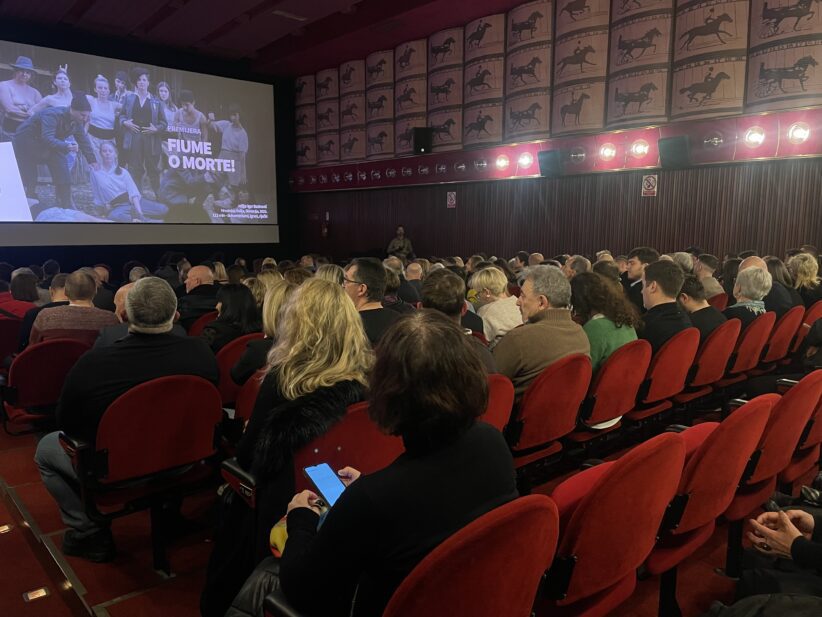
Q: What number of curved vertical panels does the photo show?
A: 12